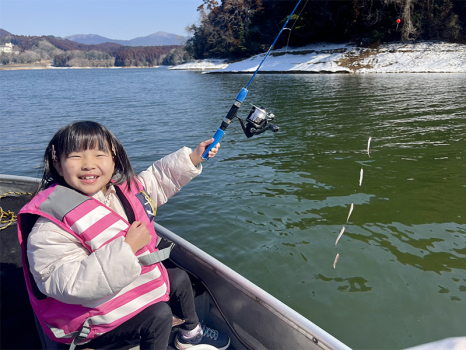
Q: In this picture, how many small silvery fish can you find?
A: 5